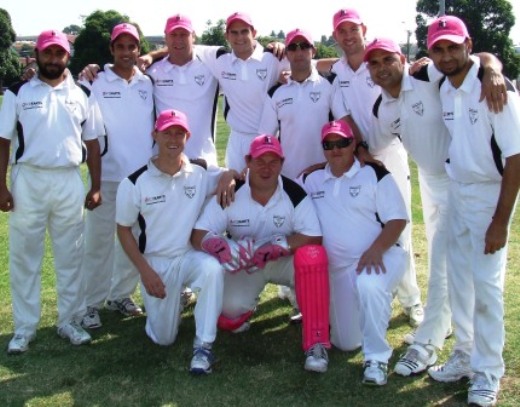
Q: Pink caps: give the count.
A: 11